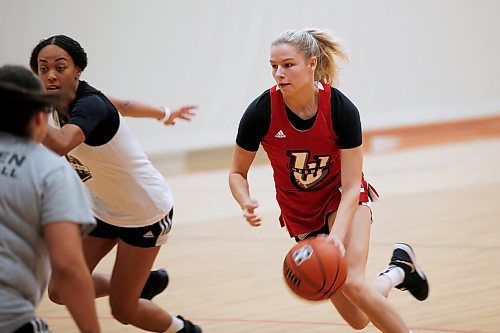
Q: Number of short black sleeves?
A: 3